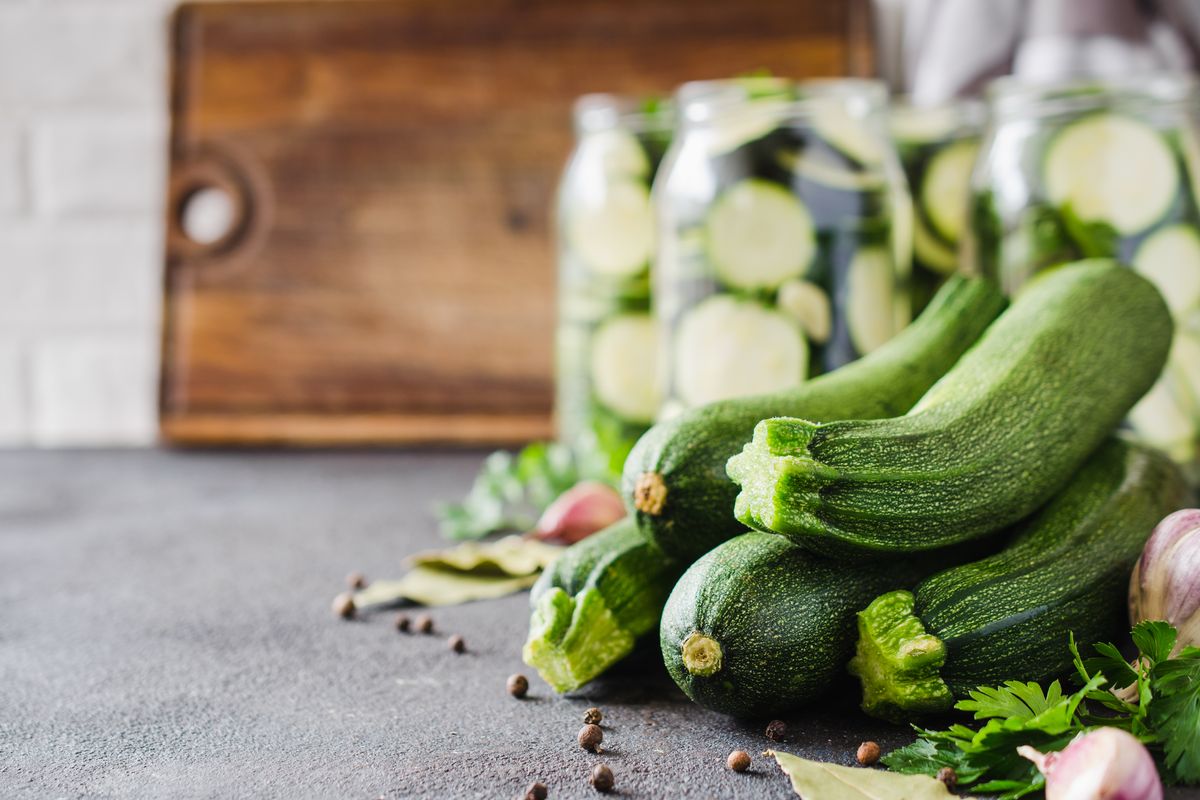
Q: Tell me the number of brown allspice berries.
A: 14